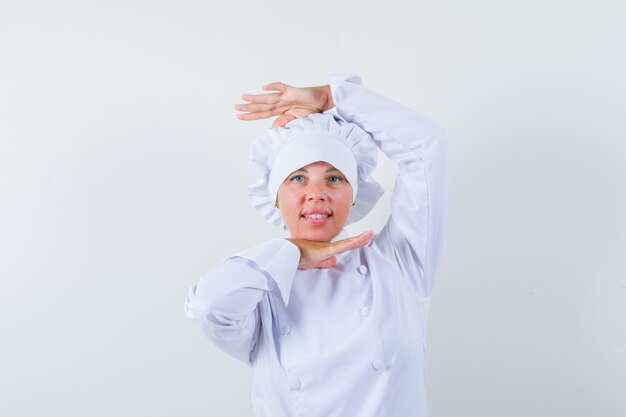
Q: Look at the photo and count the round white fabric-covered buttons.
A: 5